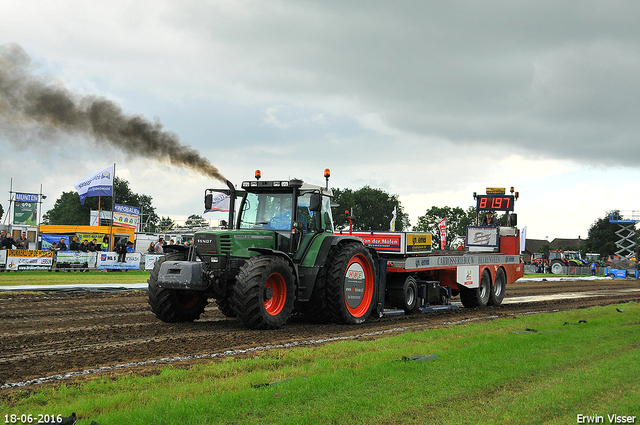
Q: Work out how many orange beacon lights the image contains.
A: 3